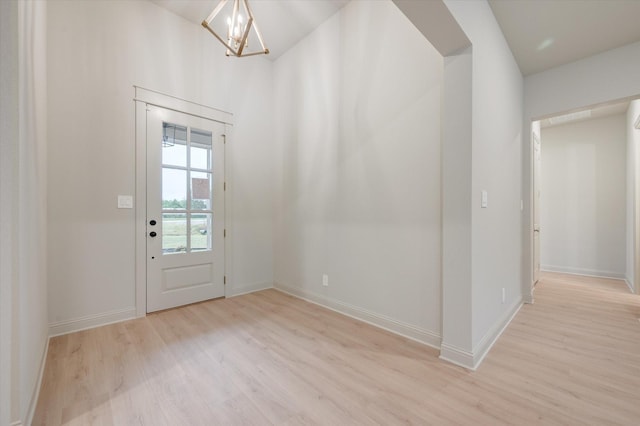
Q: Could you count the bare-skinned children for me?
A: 0